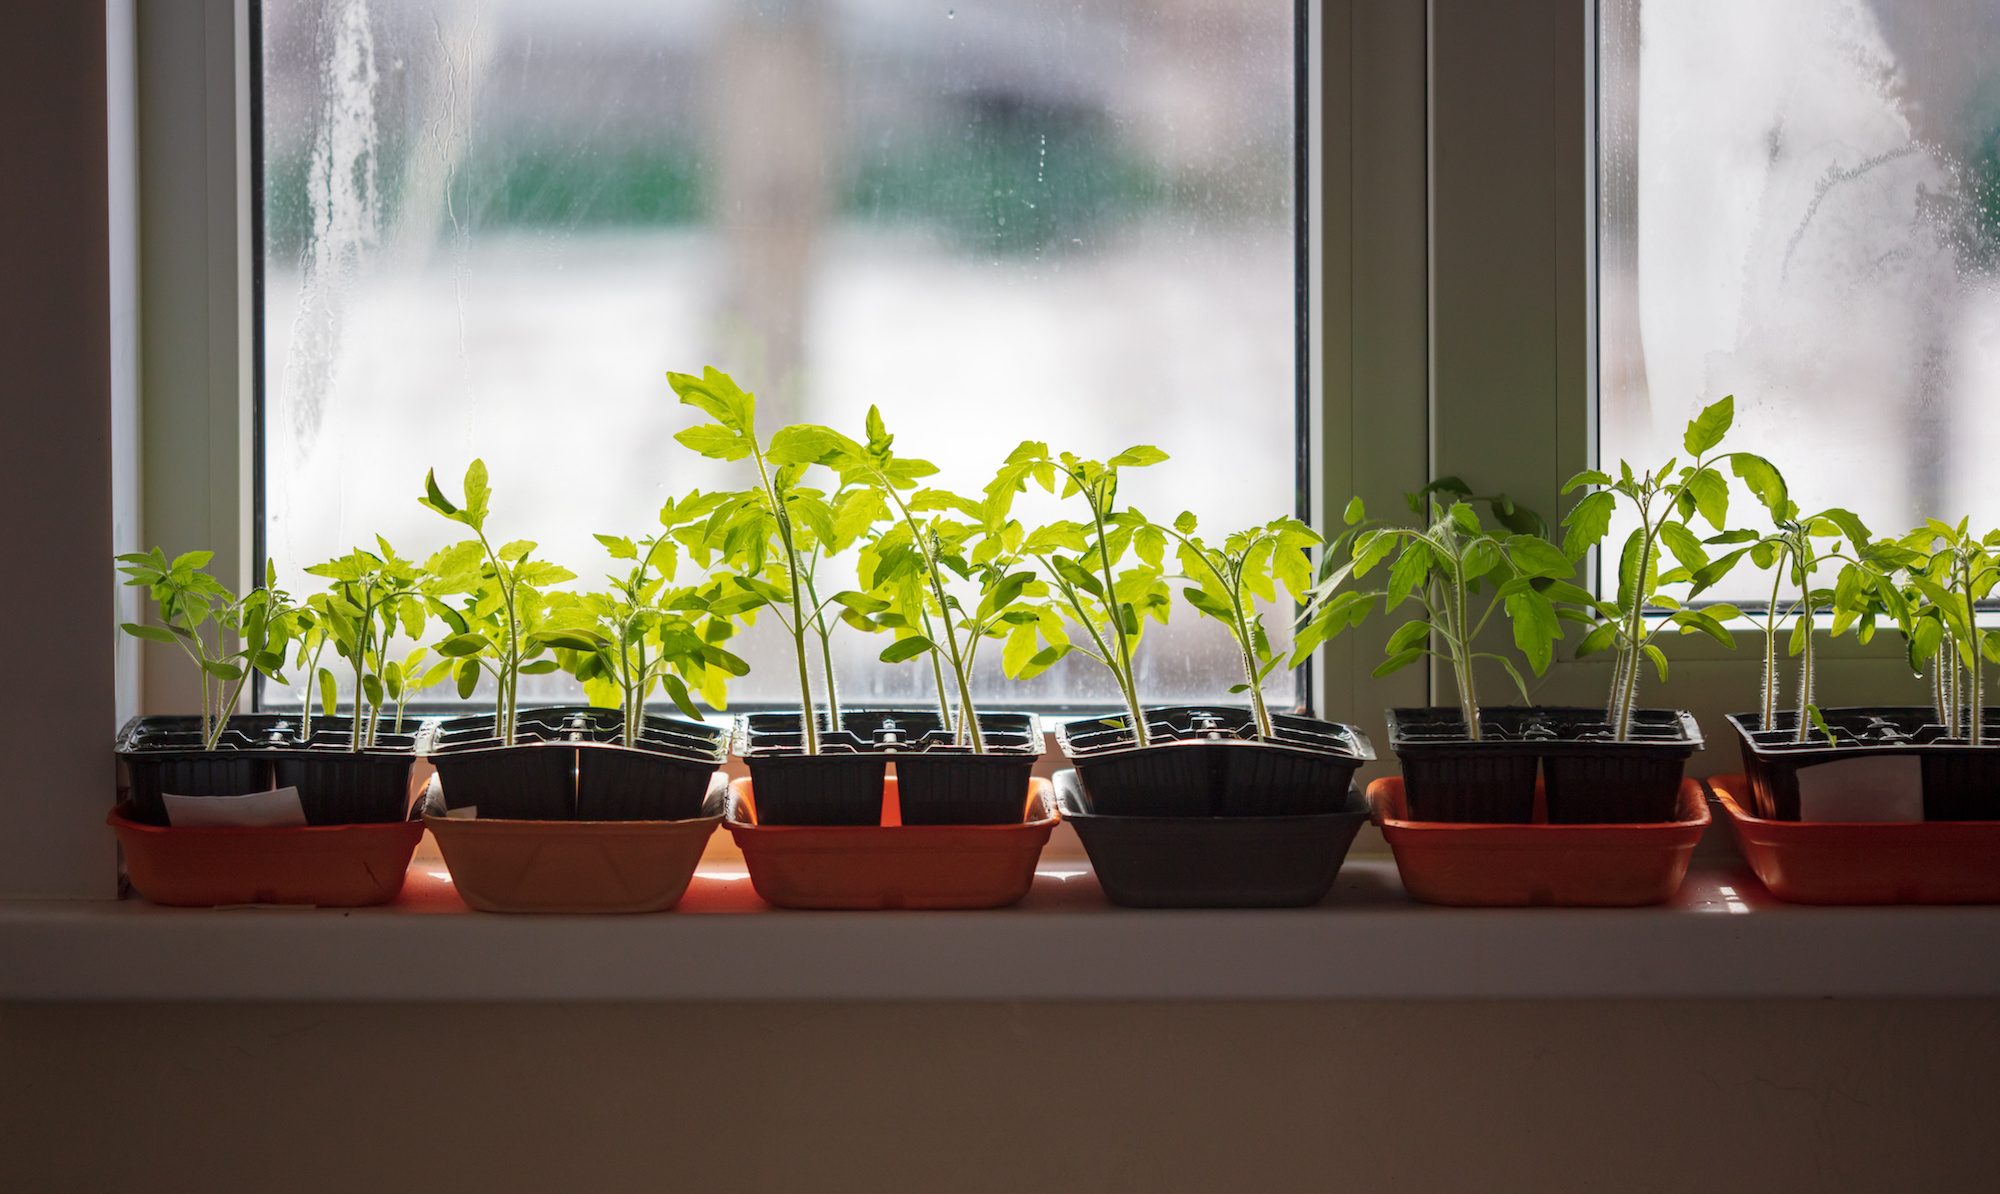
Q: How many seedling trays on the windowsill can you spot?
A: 6